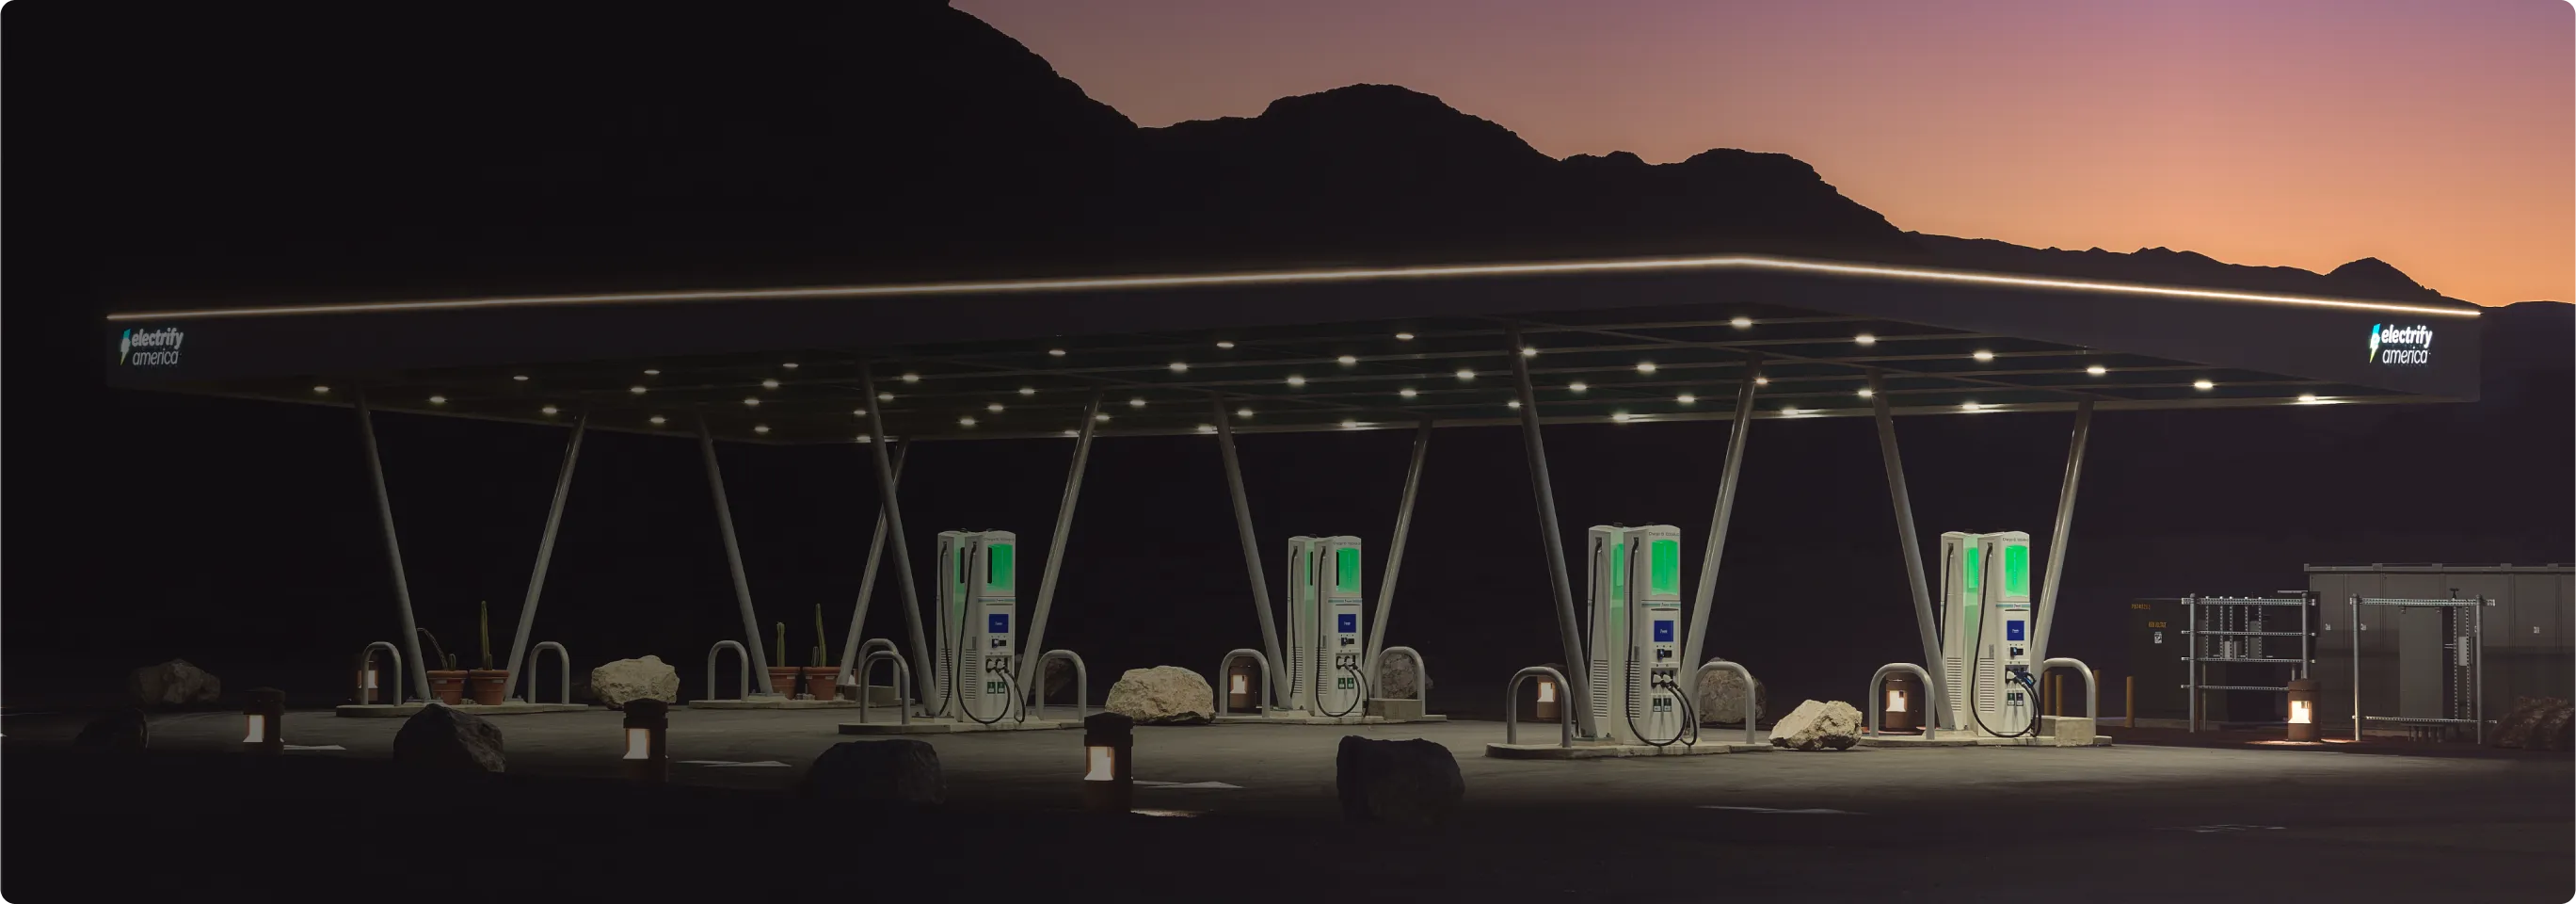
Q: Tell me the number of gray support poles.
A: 12